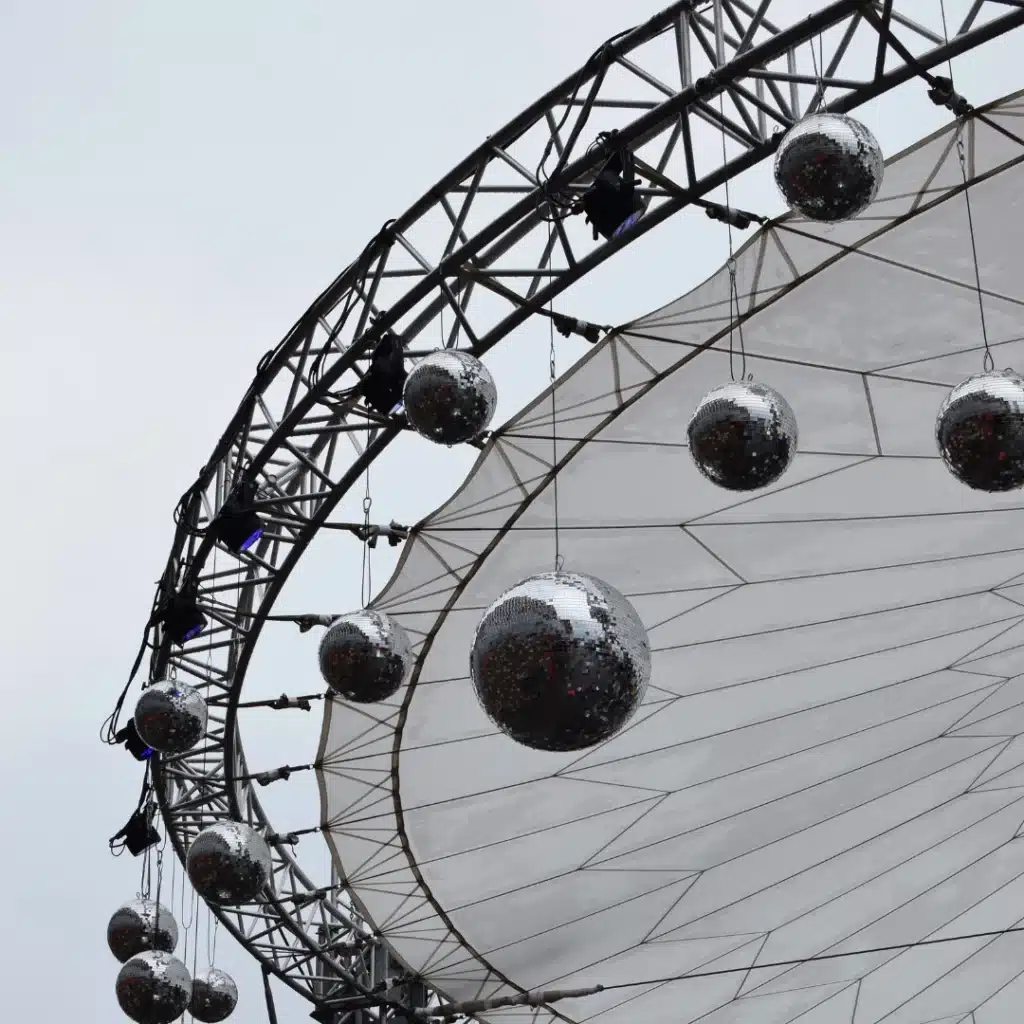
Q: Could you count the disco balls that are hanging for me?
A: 11